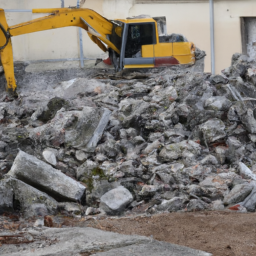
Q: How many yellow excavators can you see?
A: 1